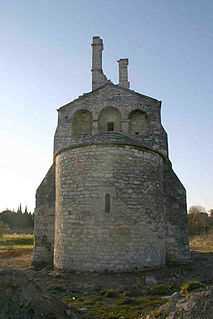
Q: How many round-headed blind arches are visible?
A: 3